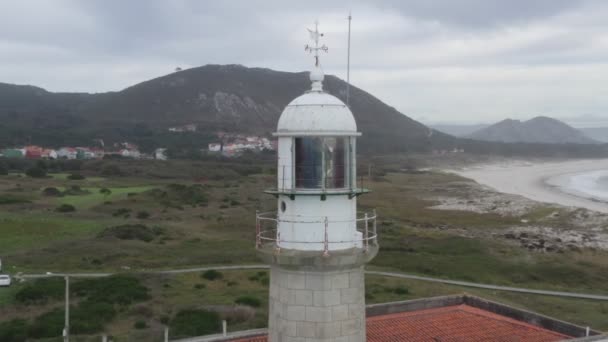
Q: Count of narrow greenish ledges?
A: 1